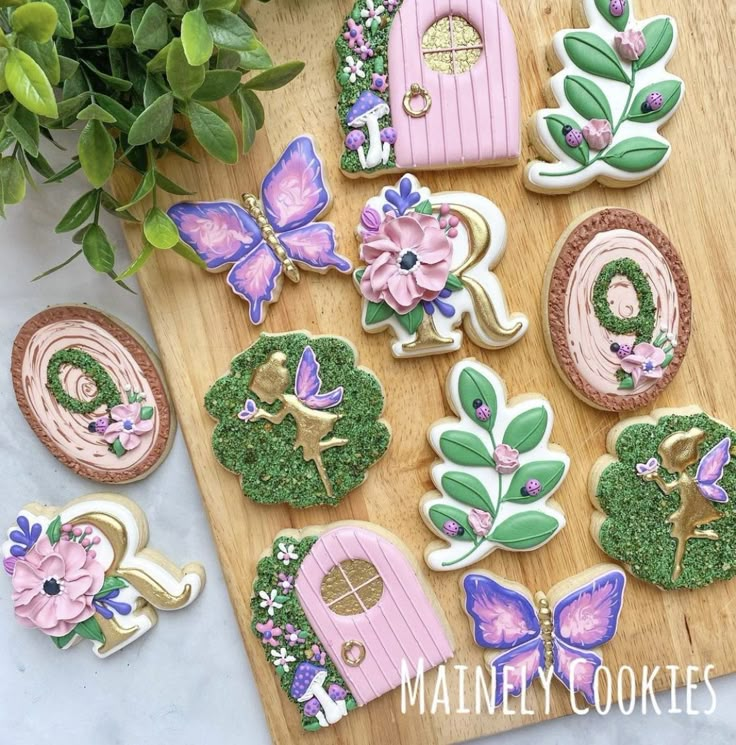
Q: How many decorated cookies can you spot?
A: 12